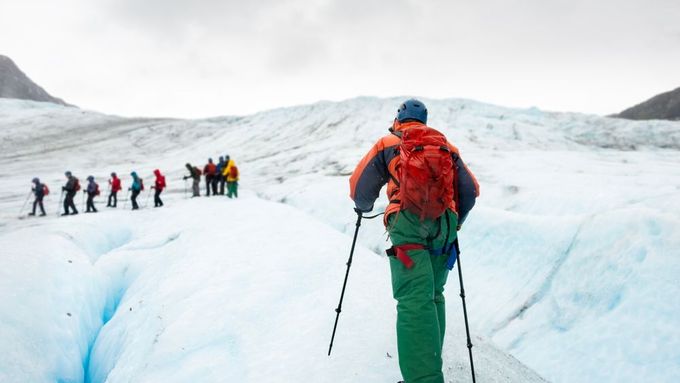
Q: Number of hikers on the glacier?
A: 12